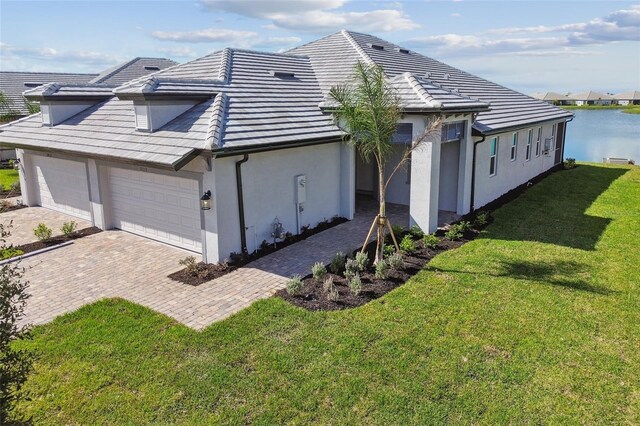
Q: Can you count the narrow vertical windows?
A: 5